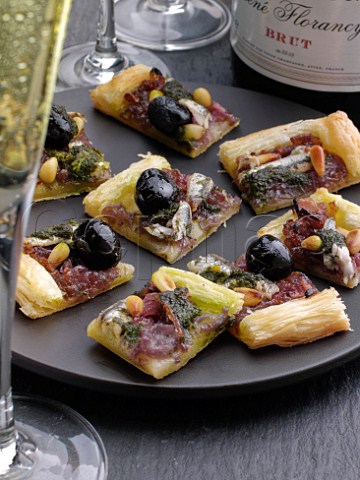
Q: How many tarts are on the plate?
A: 8